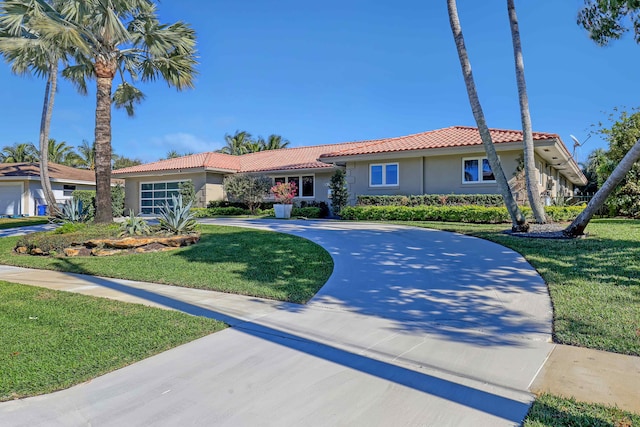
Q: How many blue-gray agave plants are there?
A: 3